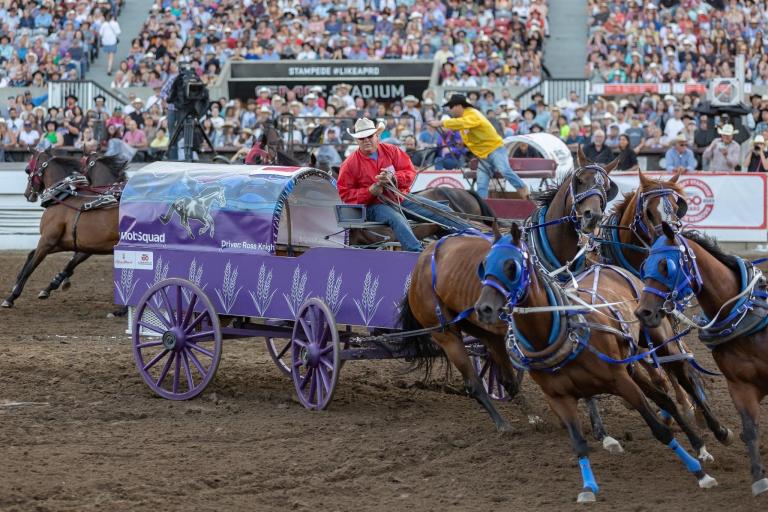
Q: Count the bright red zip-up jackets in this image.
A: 1